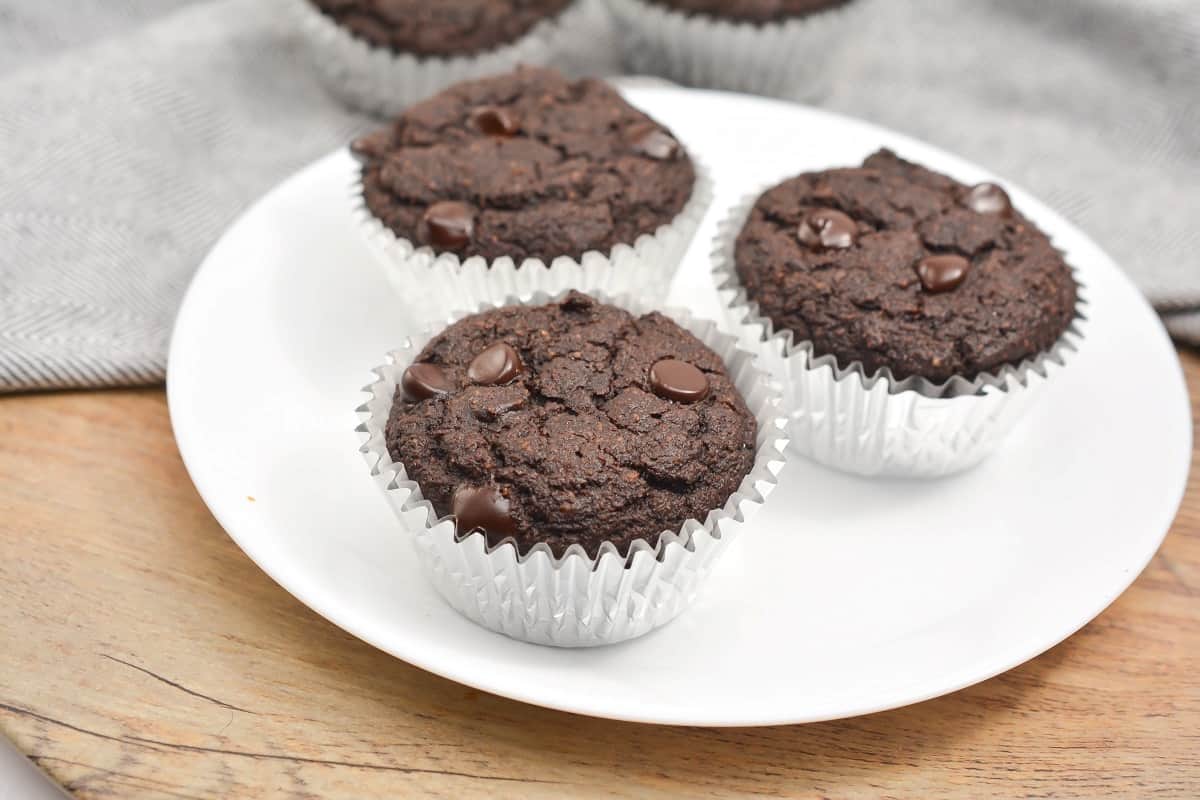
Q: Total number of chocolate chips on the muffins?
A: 11